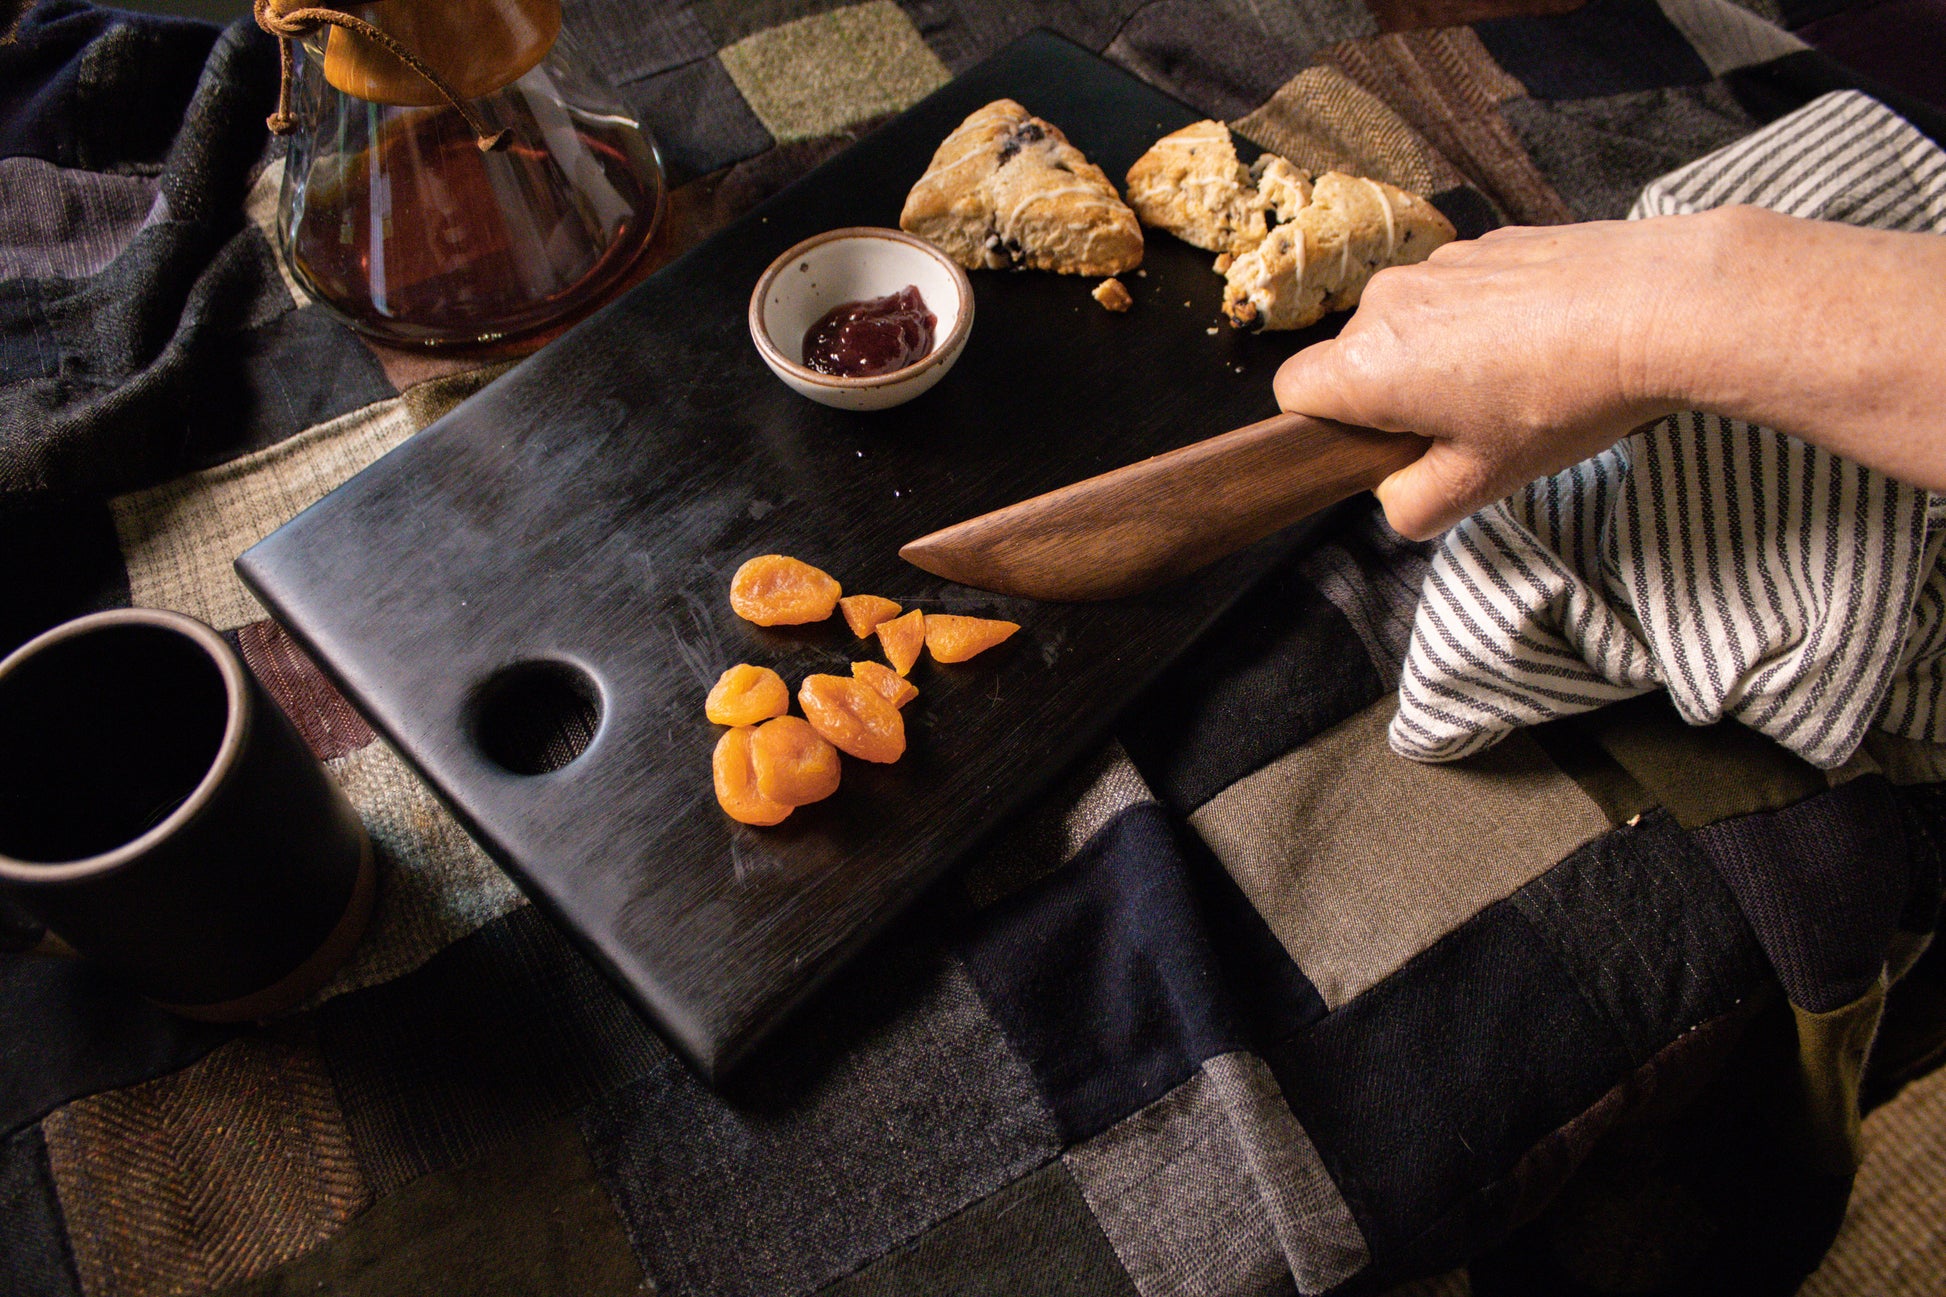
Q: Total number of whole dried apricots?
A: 5